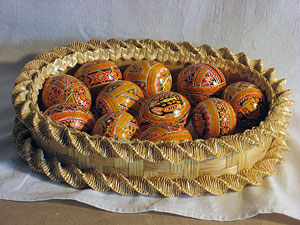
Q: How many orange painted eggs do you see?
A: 11